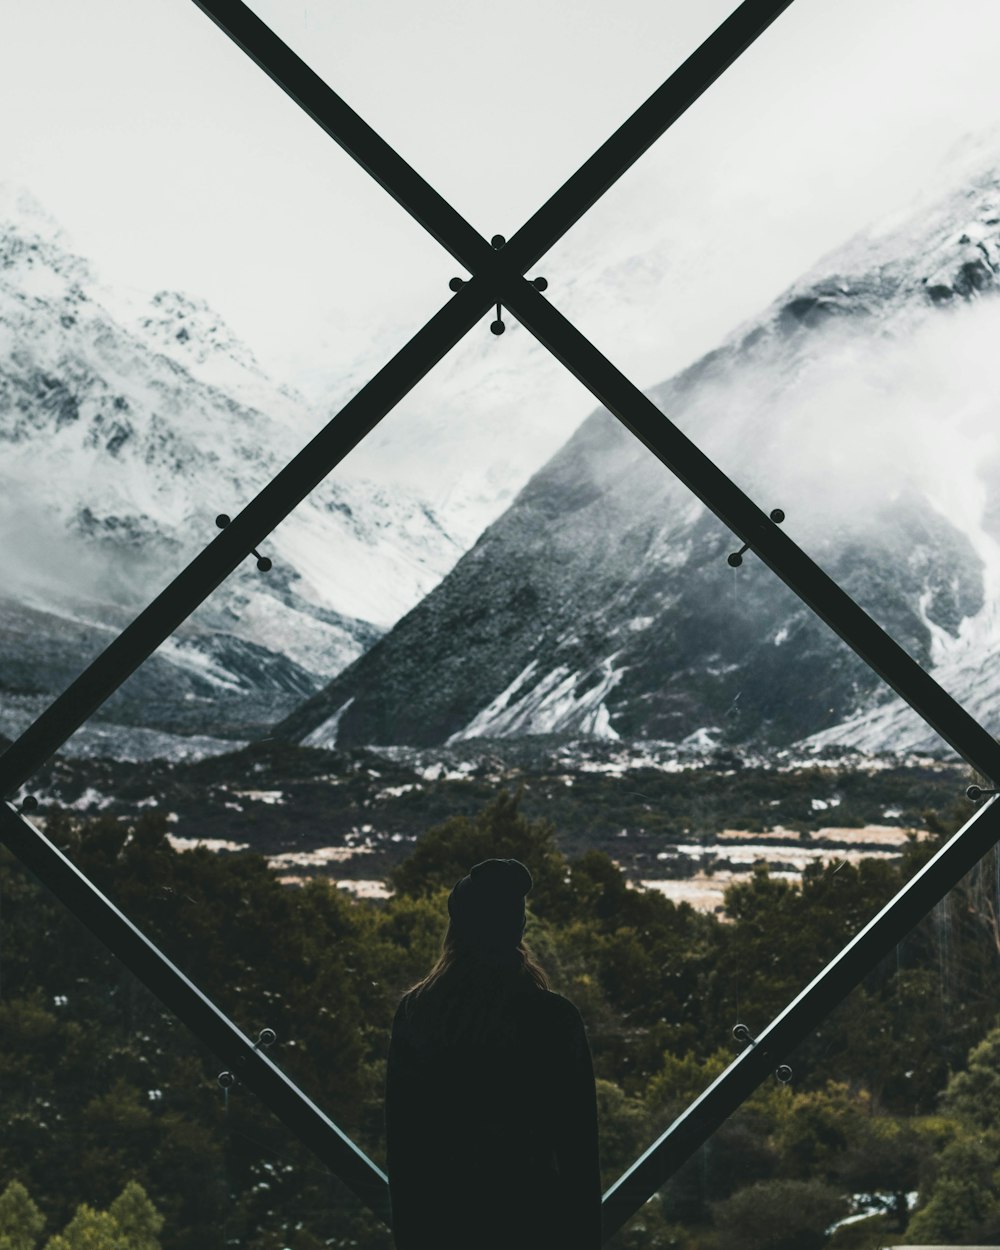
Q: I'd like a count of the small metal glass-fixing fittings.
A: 14